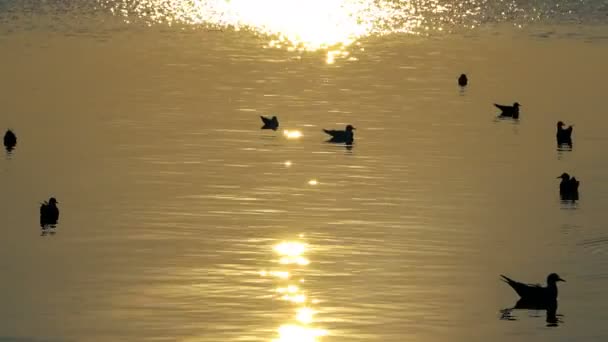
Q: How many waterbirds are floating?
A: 9